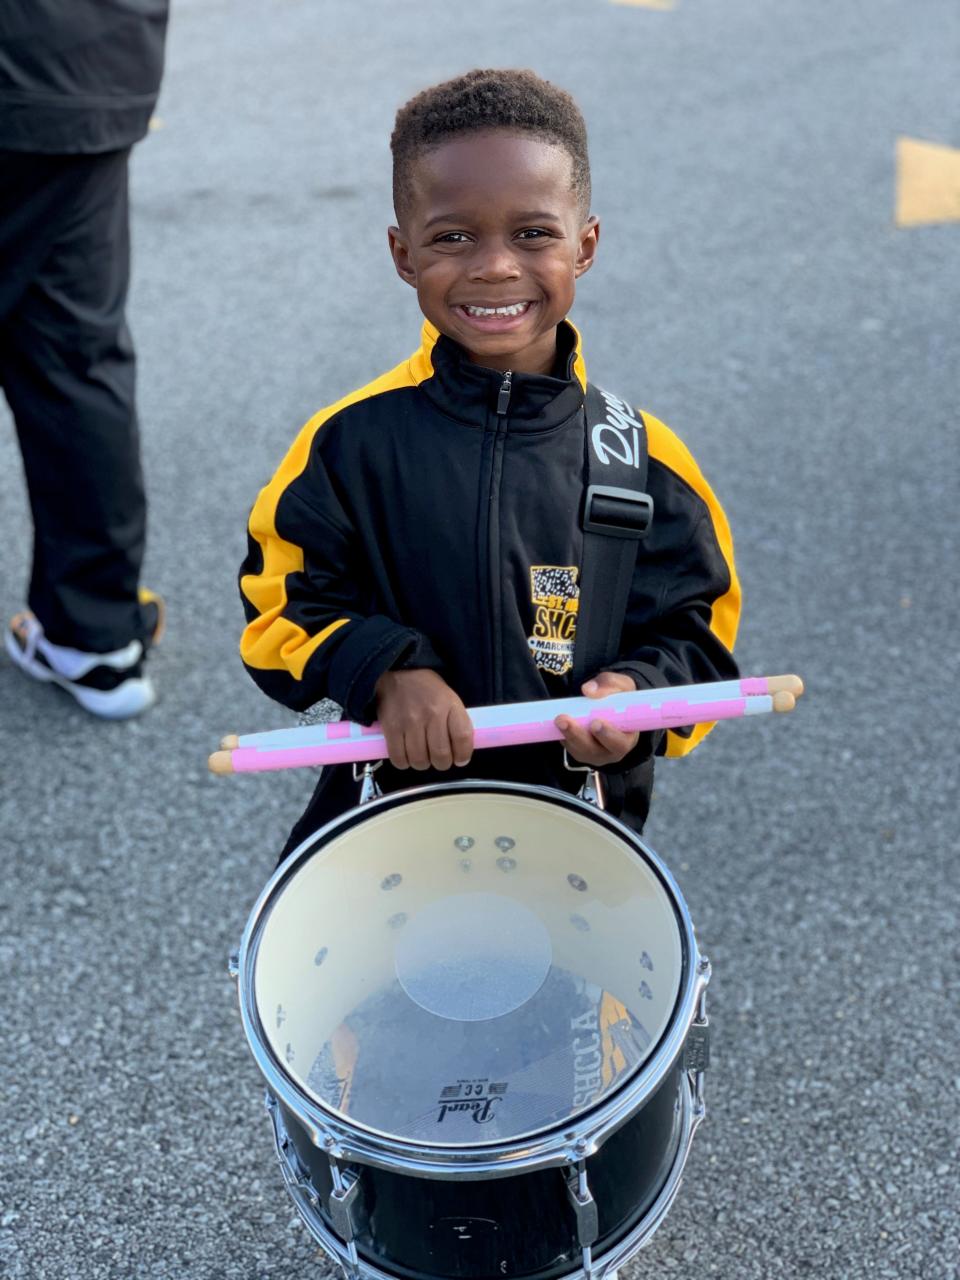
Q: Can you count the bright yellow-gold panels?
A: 2